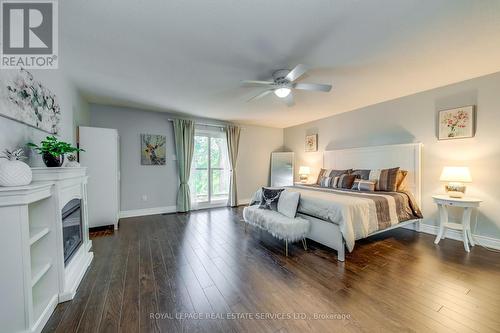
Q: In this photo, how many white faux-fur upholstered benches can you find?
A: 1